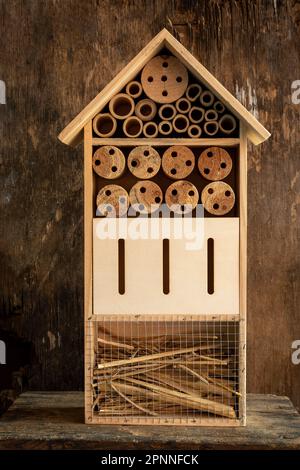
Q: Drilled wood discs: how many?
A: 9